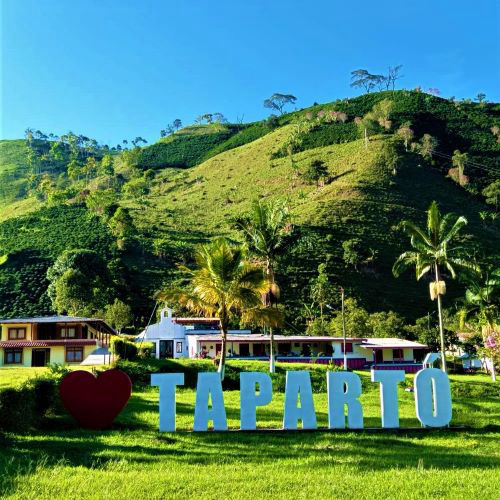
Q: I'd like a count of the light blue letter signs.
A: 7